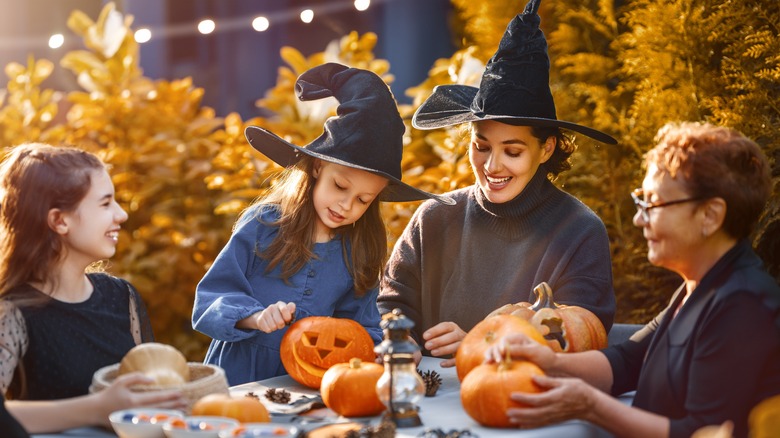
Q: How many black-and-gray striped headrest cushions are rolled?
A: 0